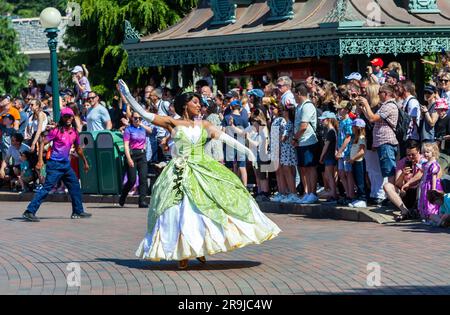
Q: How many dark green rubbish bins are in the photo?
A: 2